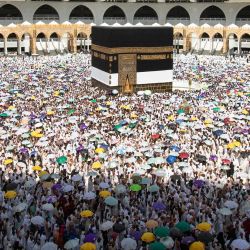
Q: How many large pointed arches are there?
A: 8